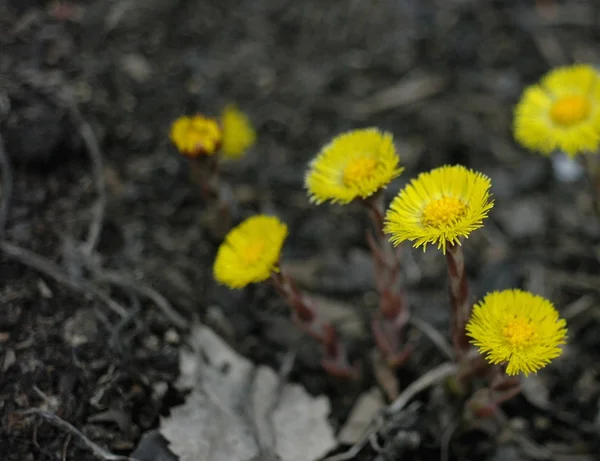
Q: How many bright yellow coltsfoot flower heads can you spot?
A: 7